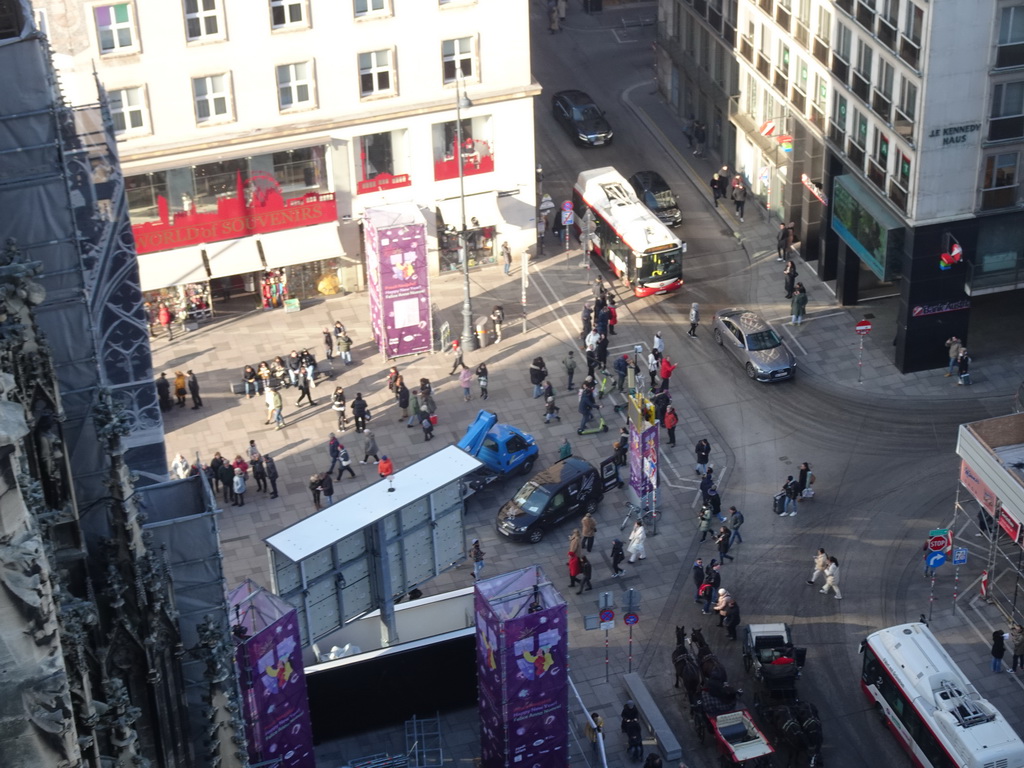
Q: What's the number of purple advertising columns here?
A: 4